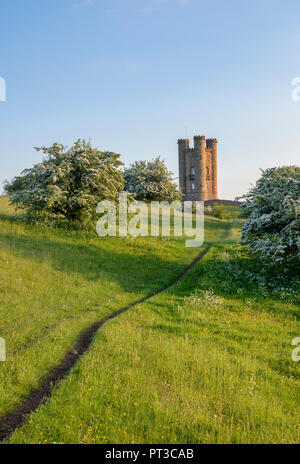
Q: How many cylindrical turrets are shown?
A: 3